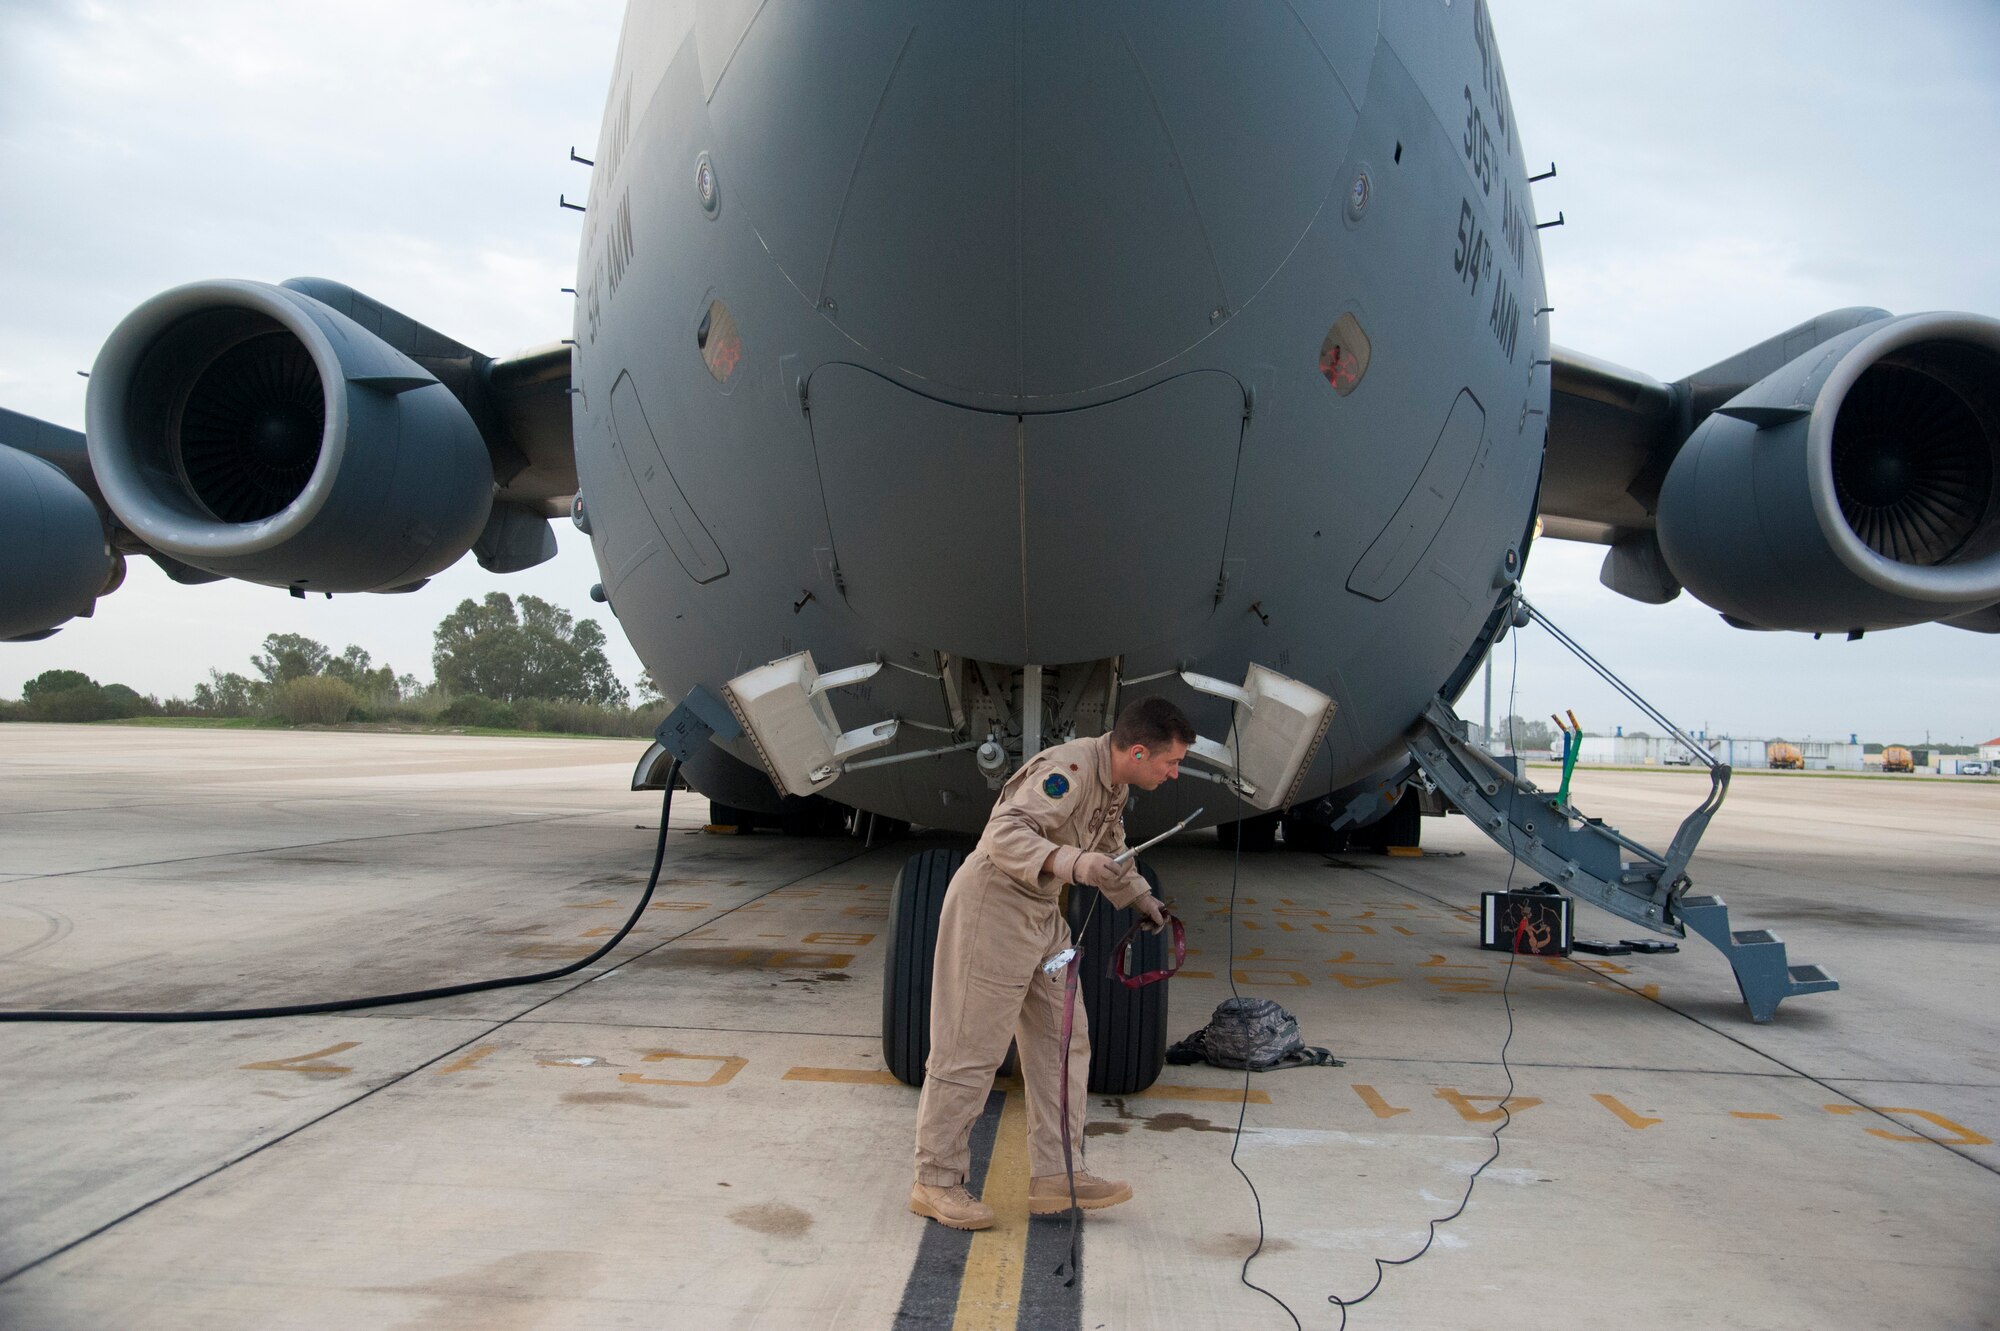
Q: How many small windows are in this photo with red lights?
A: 2